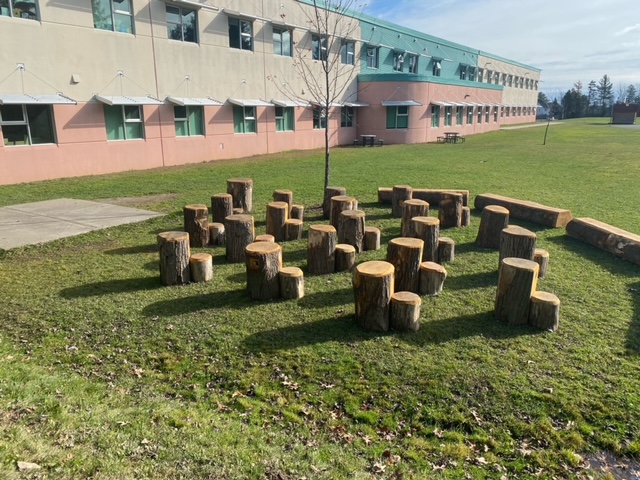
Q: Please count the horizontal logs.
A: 3